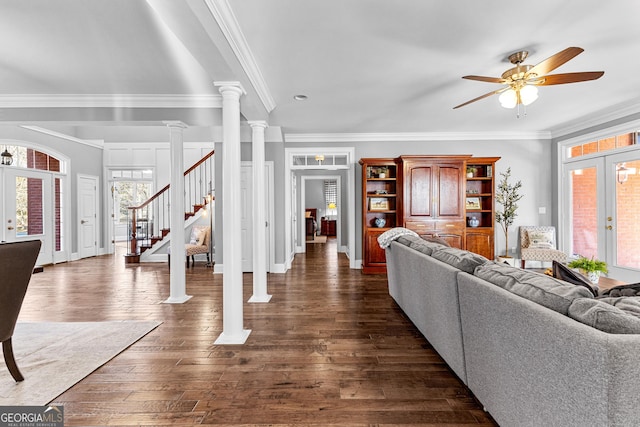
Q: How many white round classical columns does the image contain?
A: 3